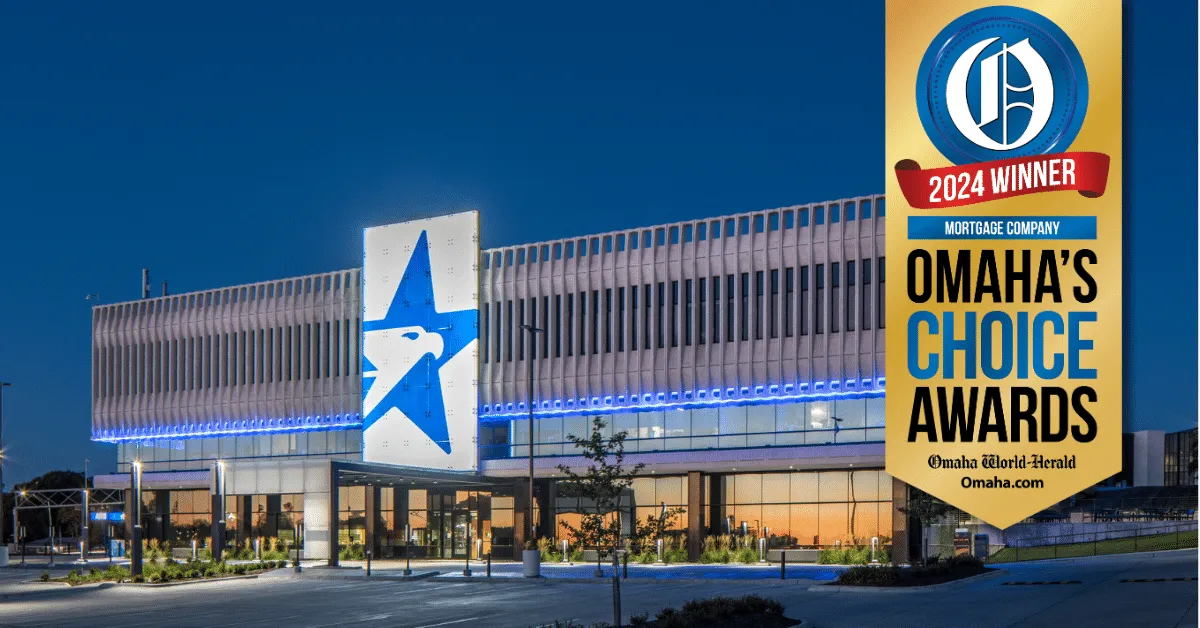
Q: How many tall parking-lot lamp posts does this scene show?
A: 2